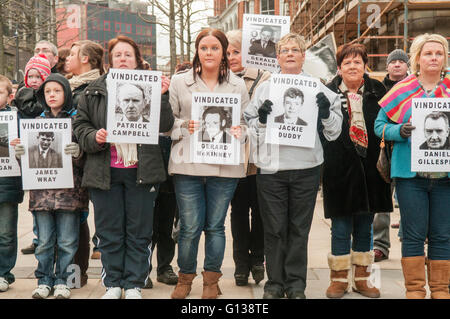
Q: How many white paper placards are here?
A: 7